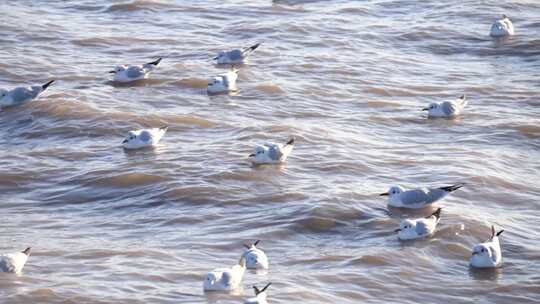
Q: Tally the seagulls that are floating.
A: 15